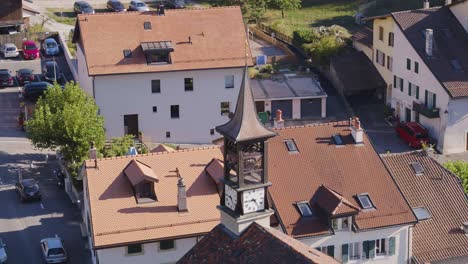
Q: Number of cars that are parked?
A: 12